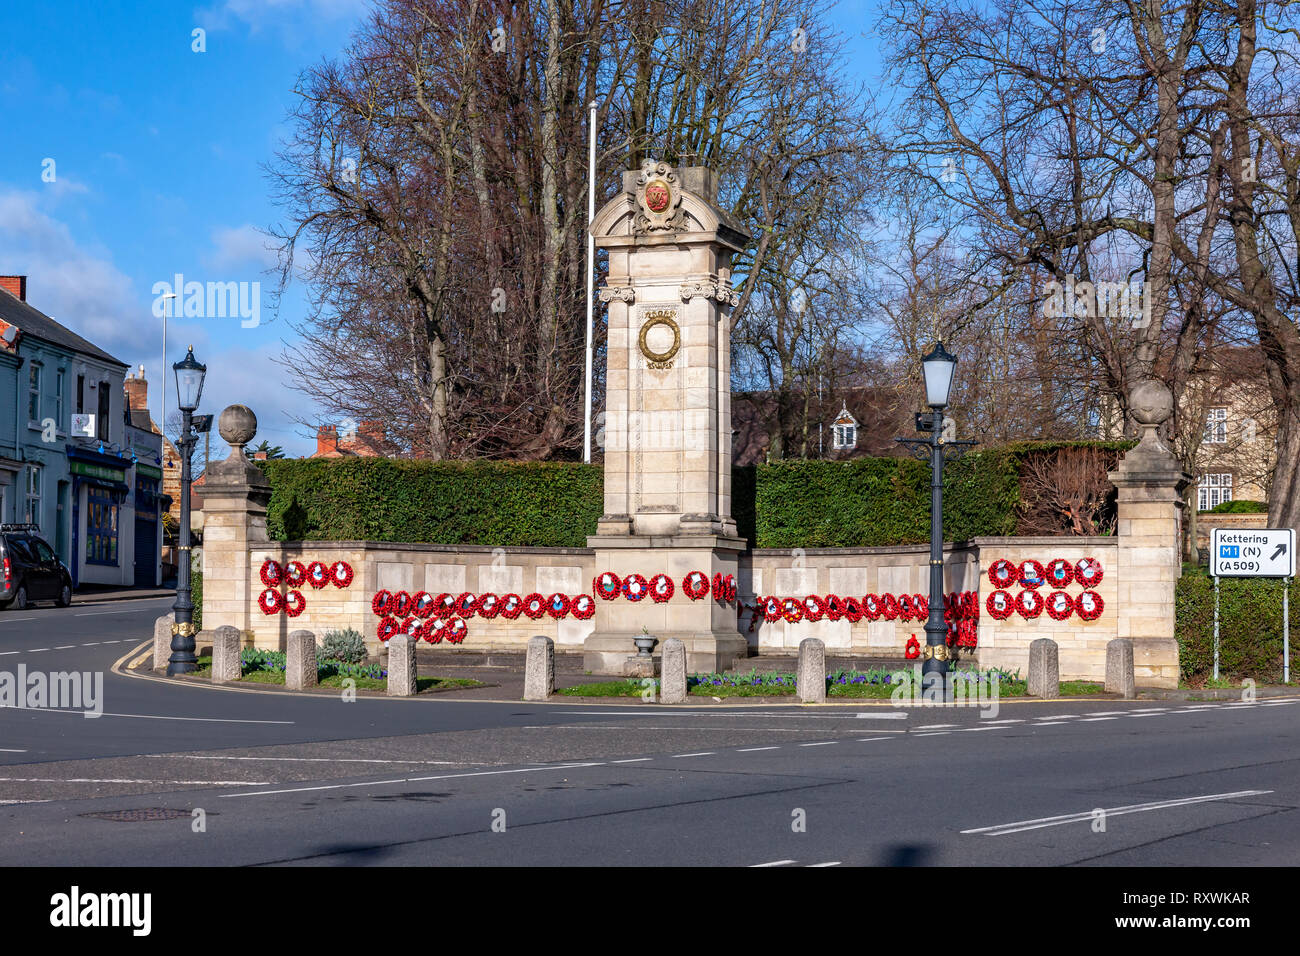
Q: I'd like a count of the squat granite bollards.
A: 9